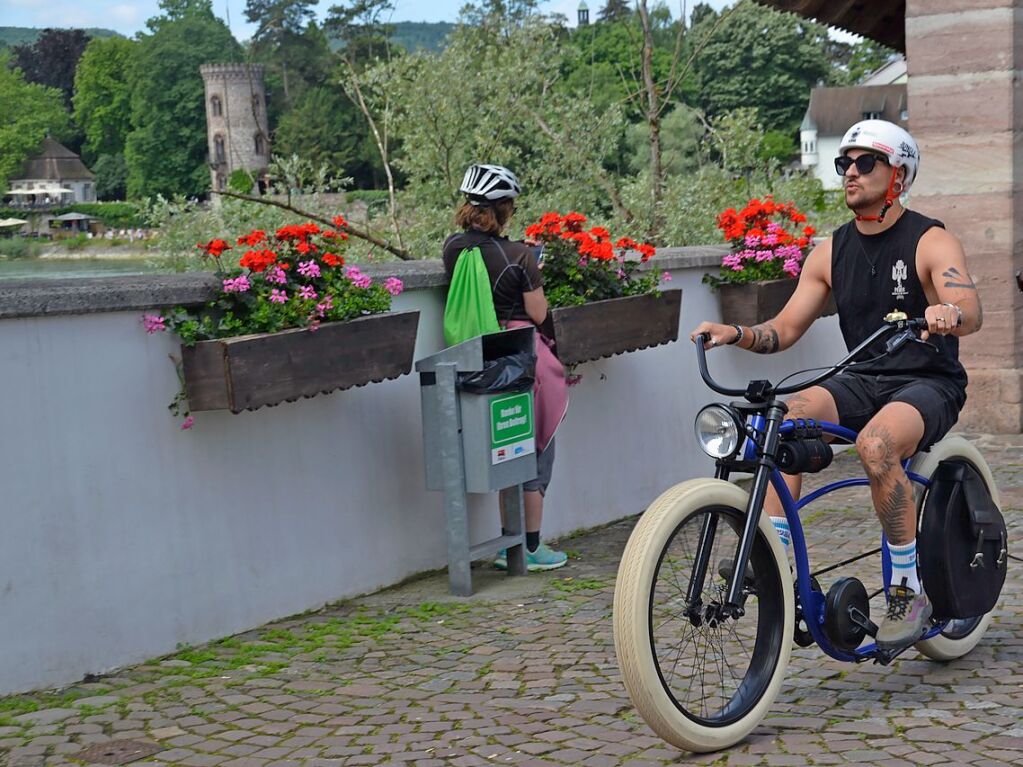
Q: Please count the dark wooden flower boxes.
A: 3